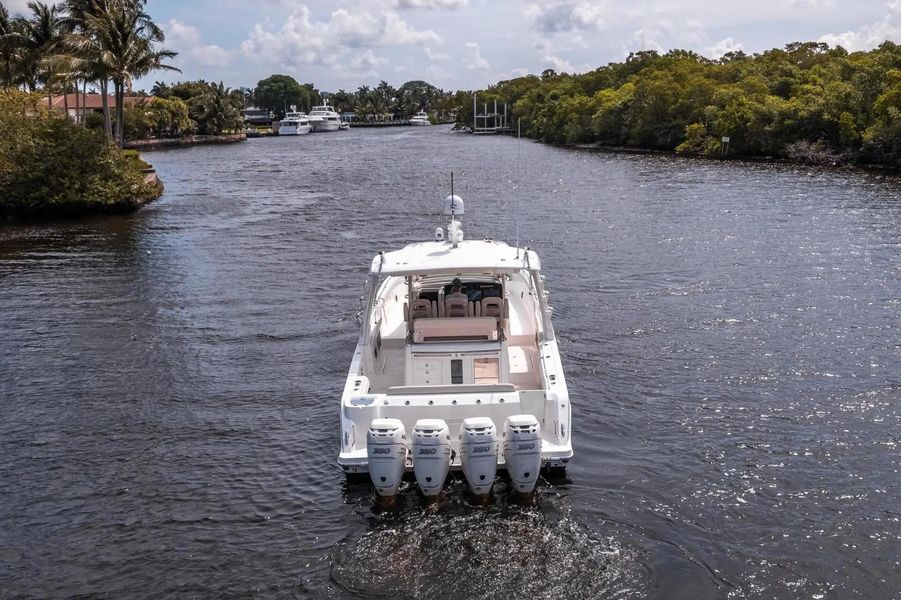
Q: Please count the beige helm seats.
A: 3